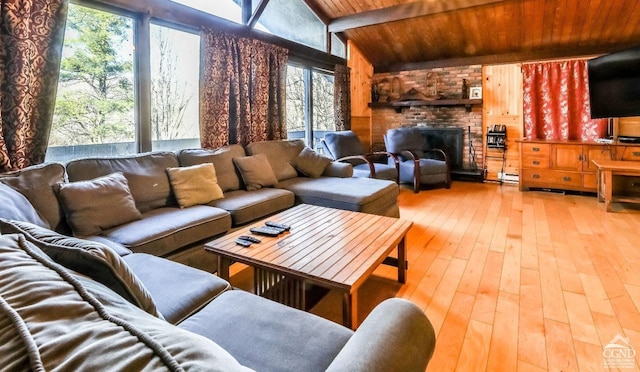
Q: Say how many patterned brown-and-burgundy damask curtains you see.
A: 3